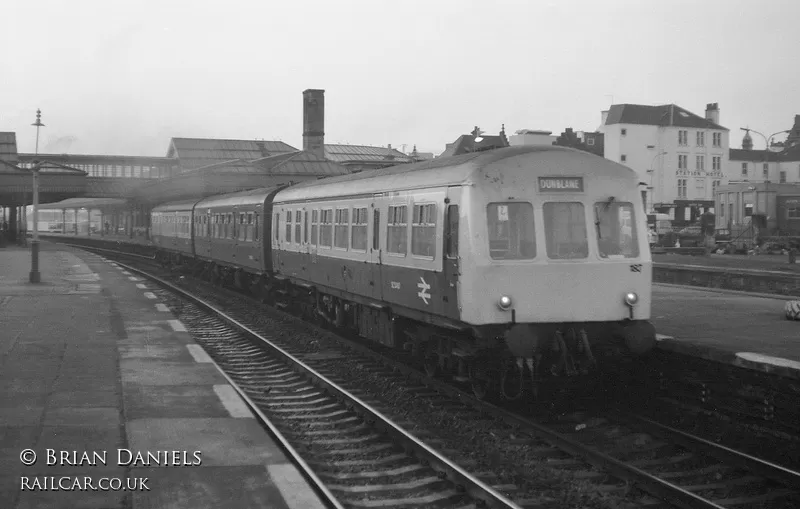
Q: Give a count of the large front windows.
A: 3